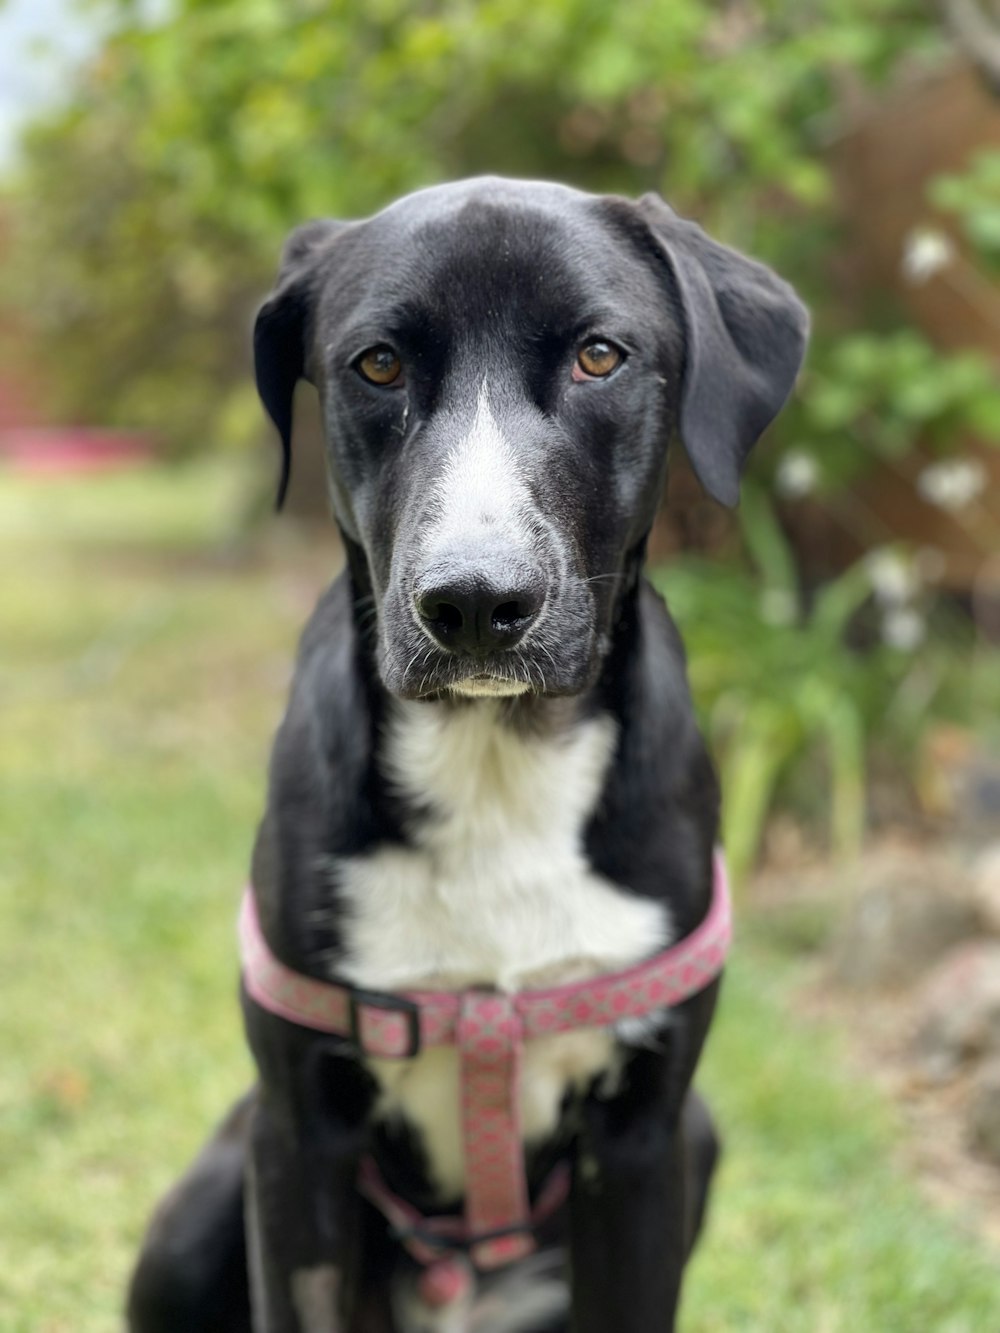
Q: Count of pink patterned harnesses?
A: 1